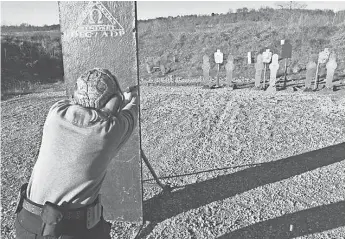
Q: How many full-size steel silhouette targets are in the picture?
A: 6